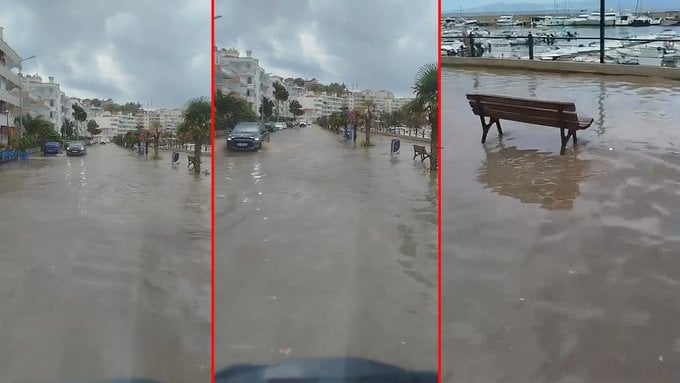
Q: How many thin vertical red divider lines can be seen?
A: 2